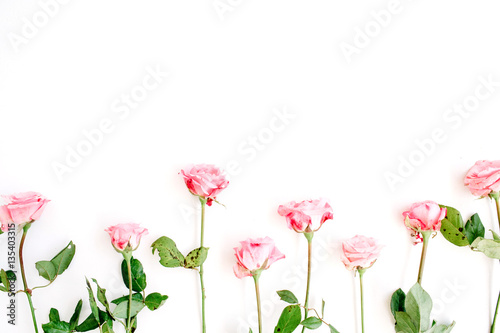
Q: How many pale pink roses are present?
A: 8